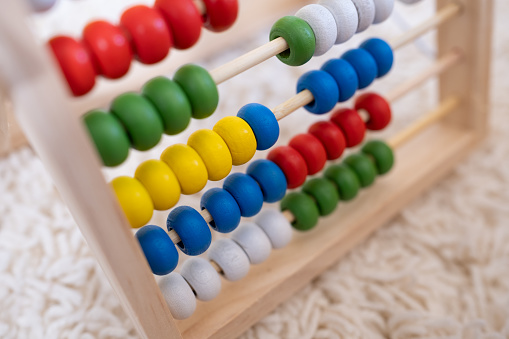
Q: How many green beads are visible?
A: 10